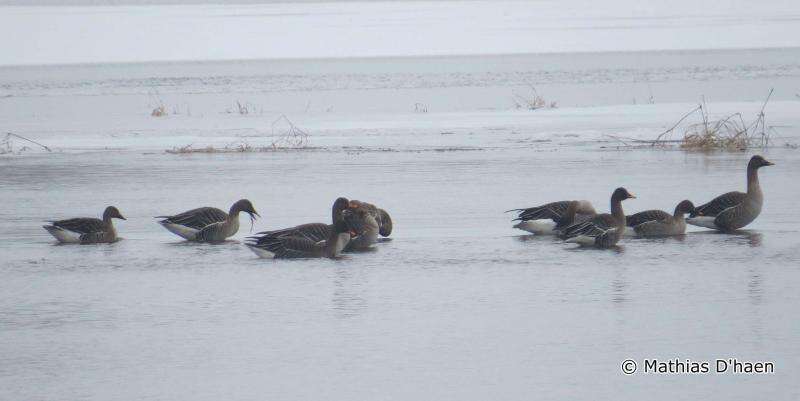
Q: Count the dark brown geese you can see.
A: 9